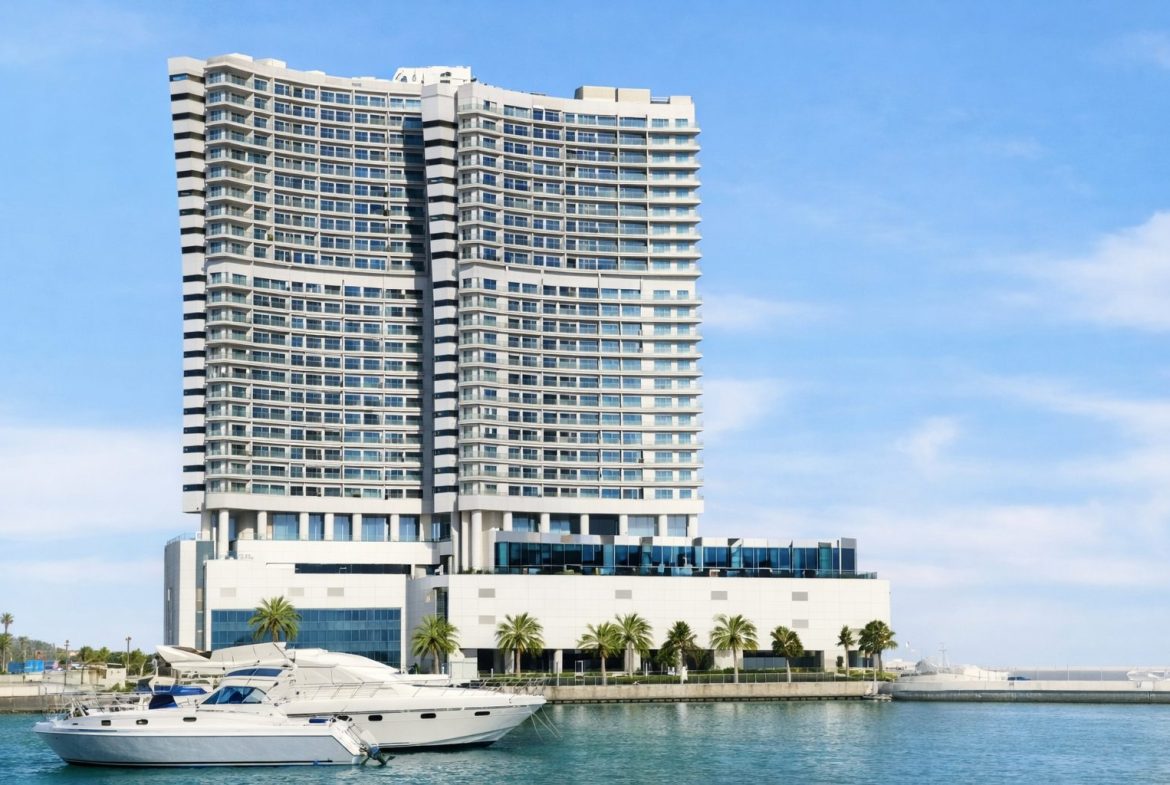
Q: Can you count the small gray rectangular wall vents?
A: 9